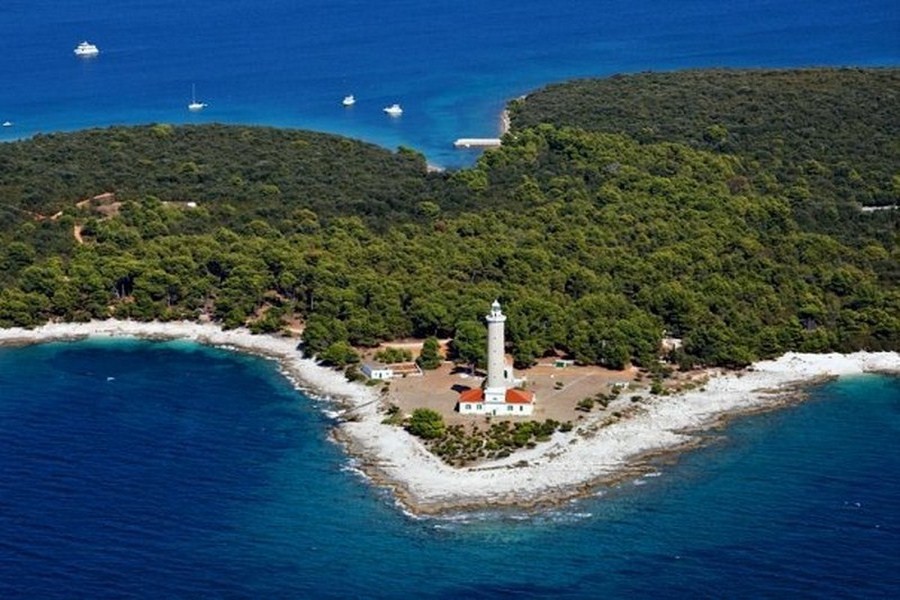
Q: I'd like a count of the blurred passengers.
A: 0